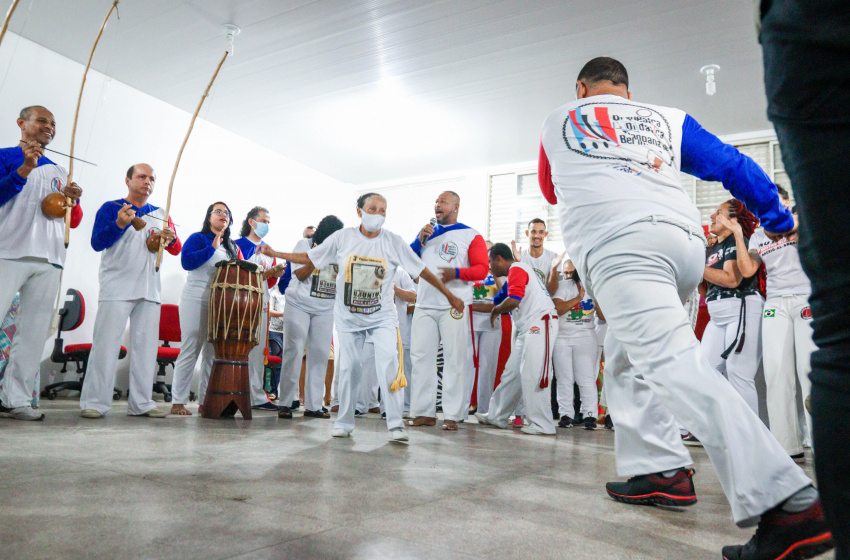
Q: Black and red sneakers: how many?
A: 2